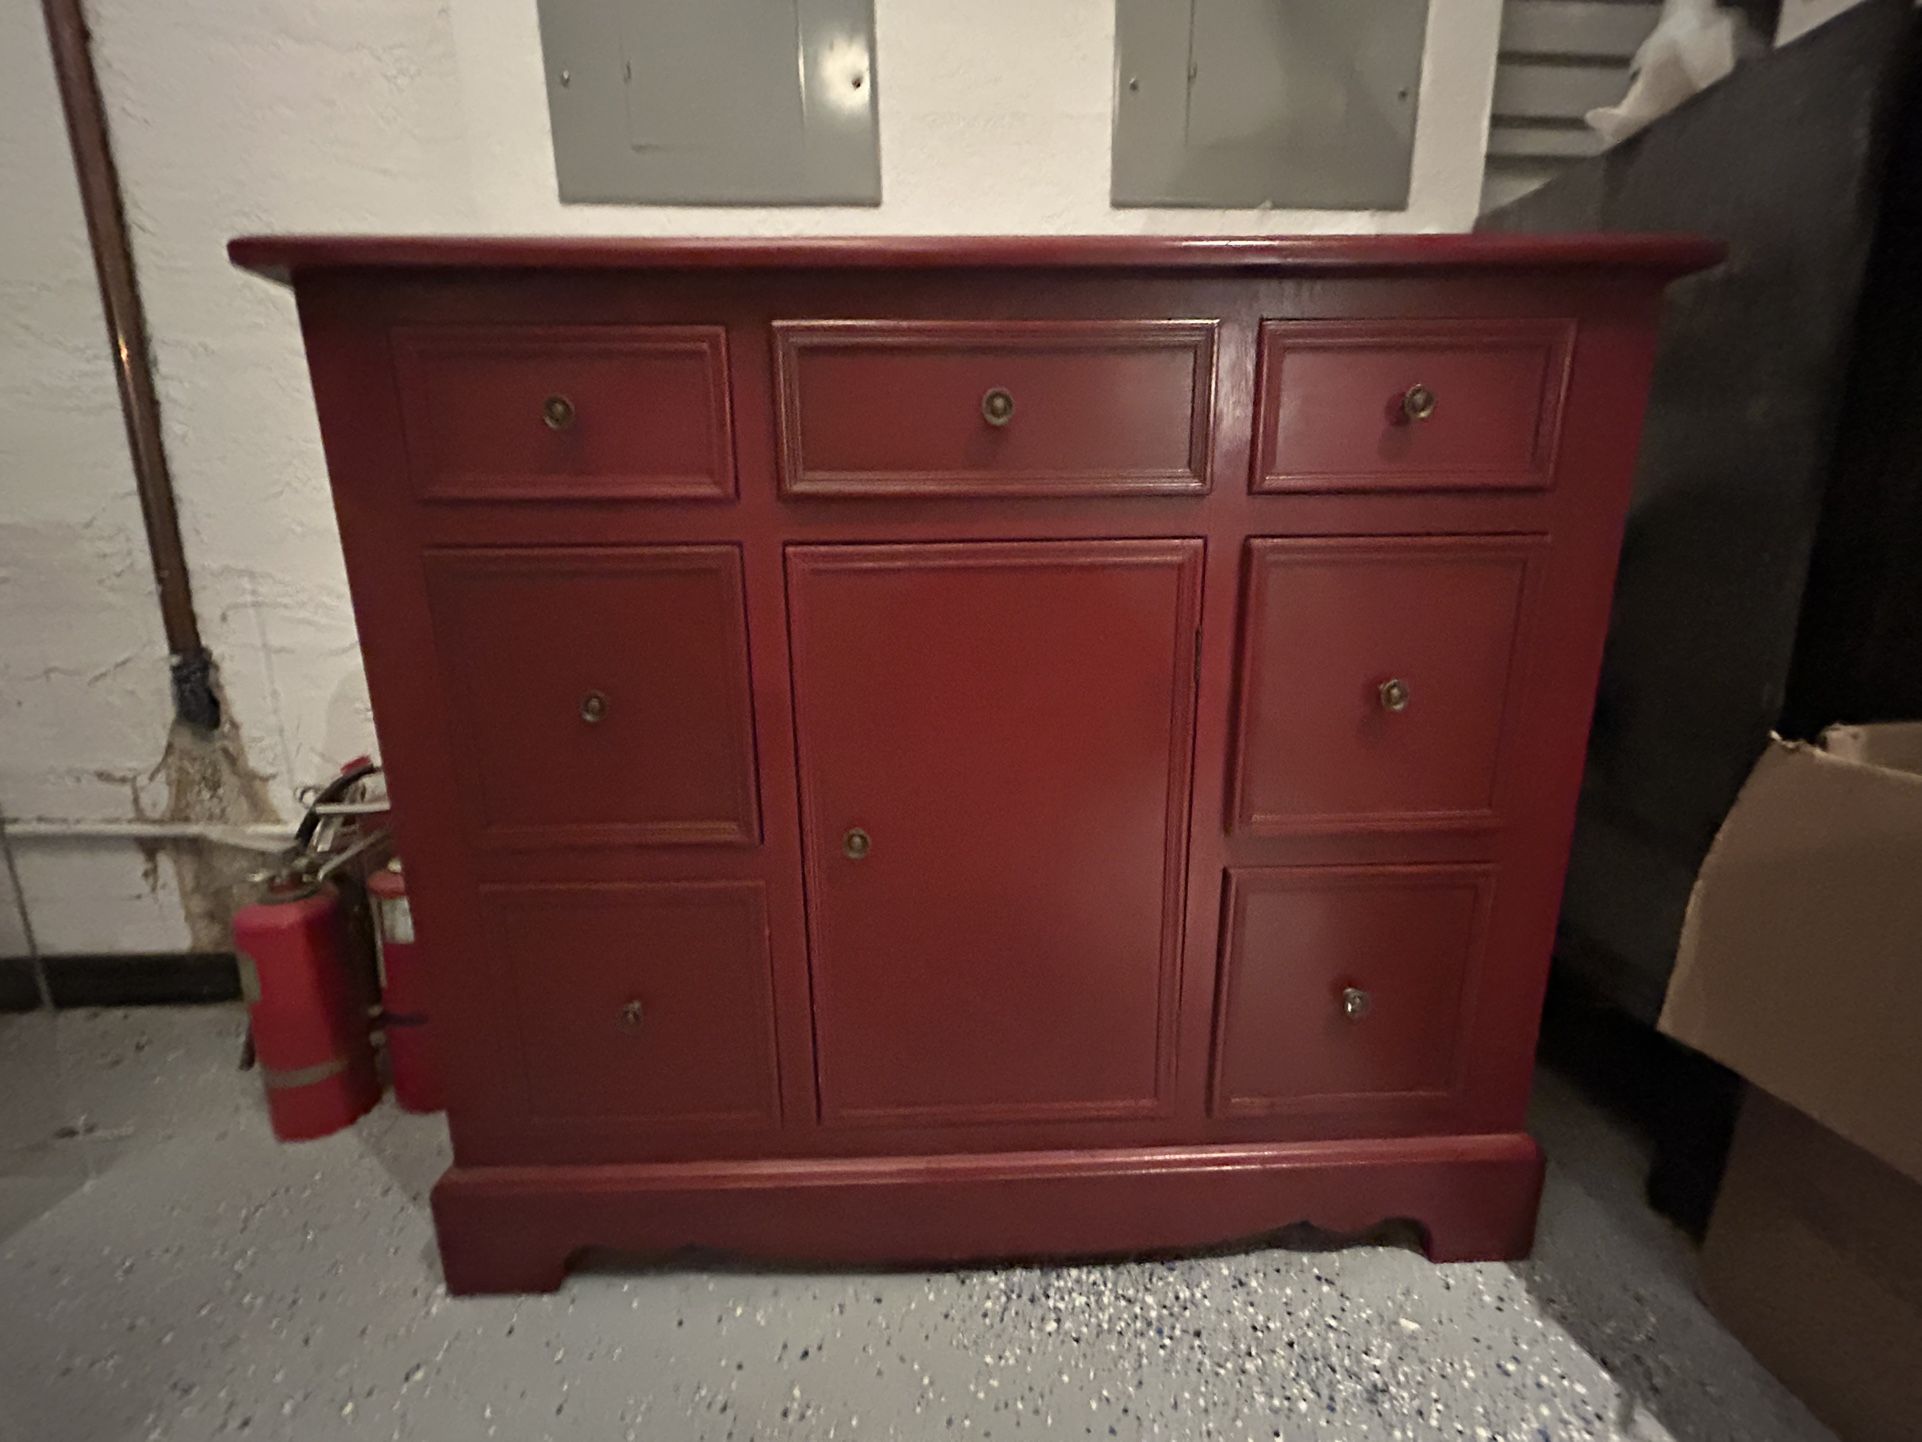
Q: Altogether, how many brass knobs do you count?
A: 8